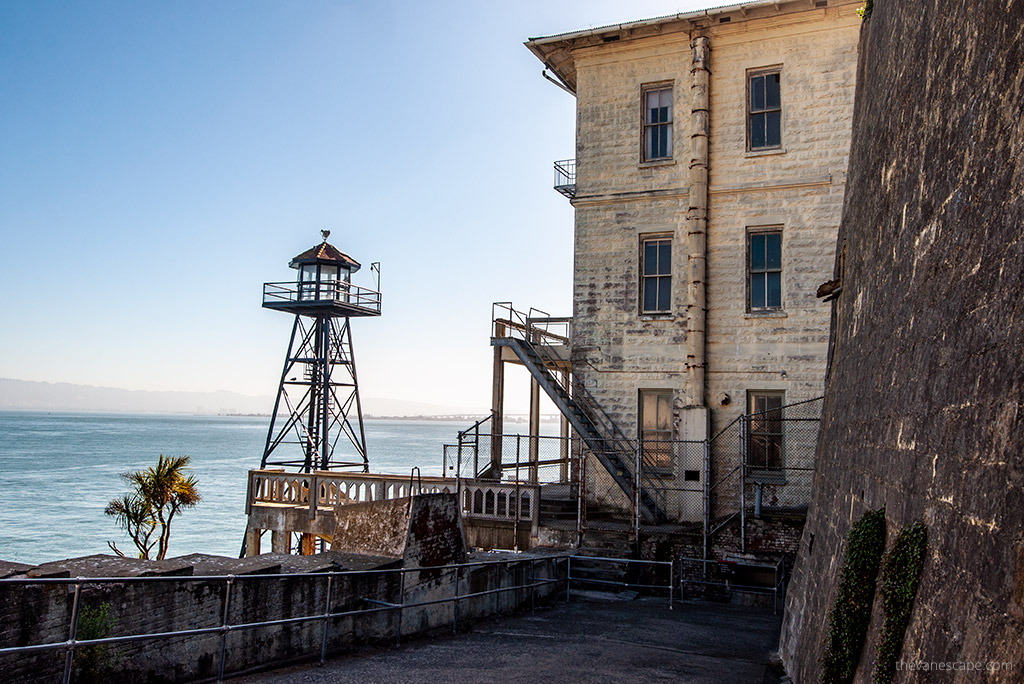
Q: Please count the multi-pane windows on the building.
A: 6